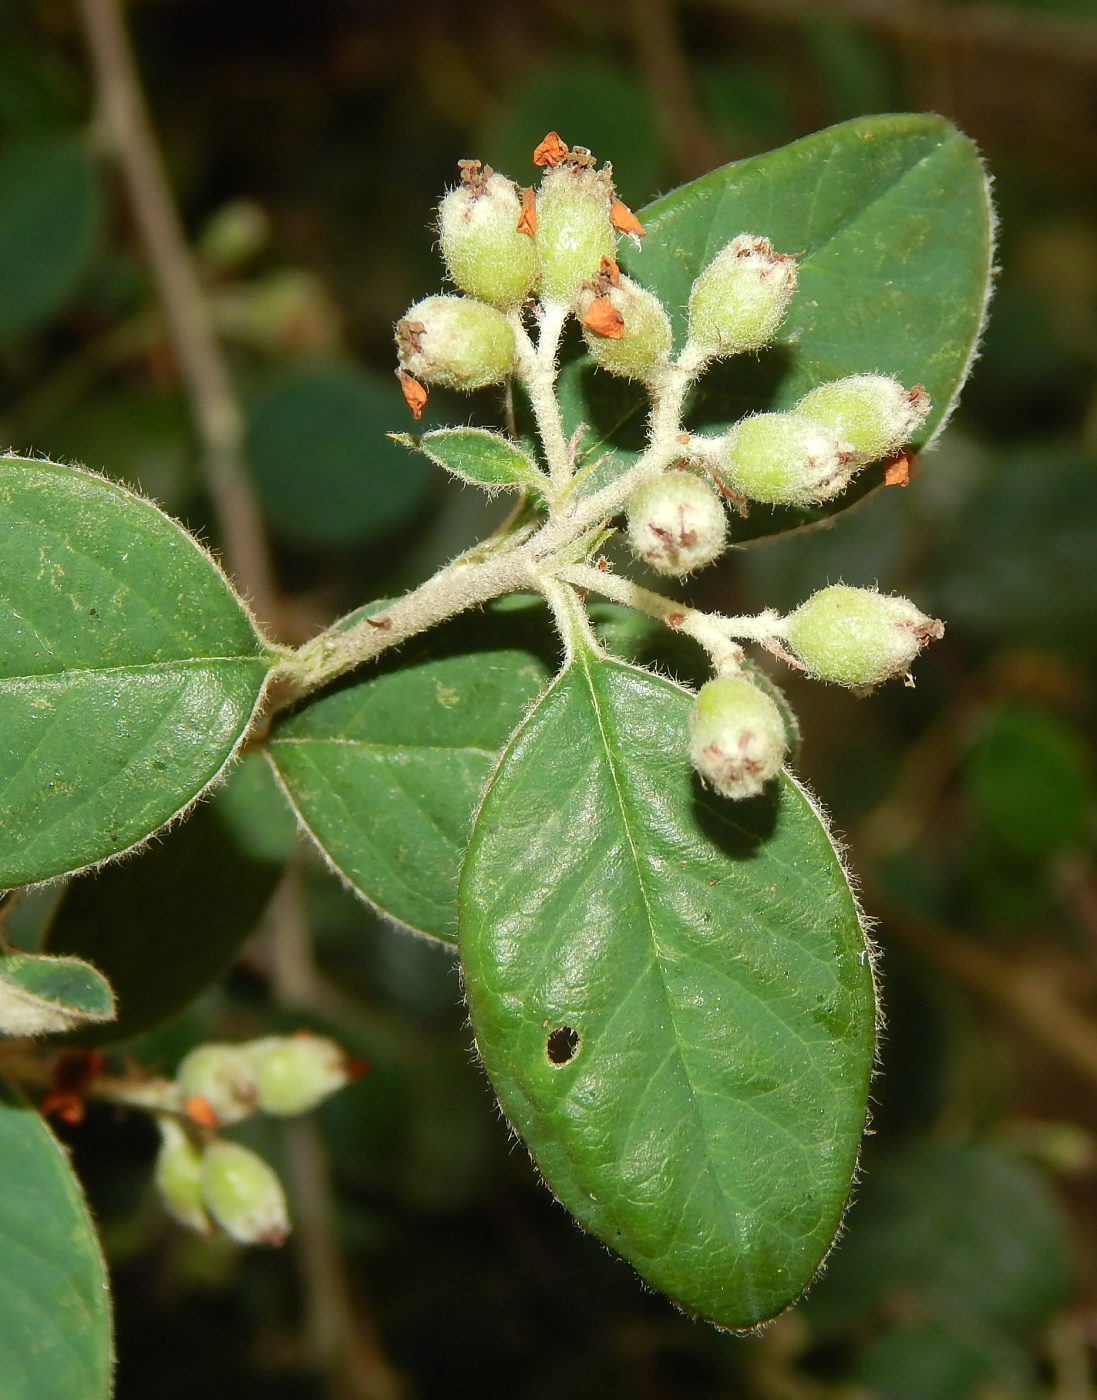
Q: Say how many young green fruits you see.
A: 14